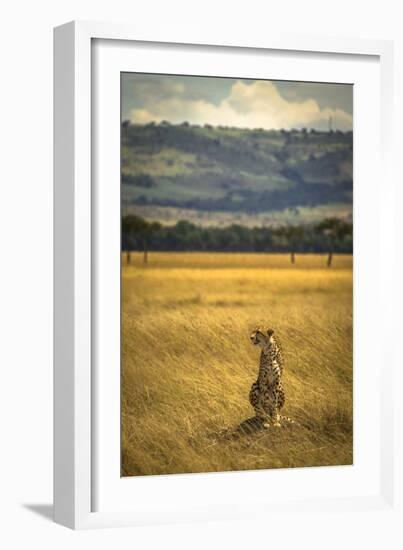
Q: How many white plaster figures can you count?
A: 0